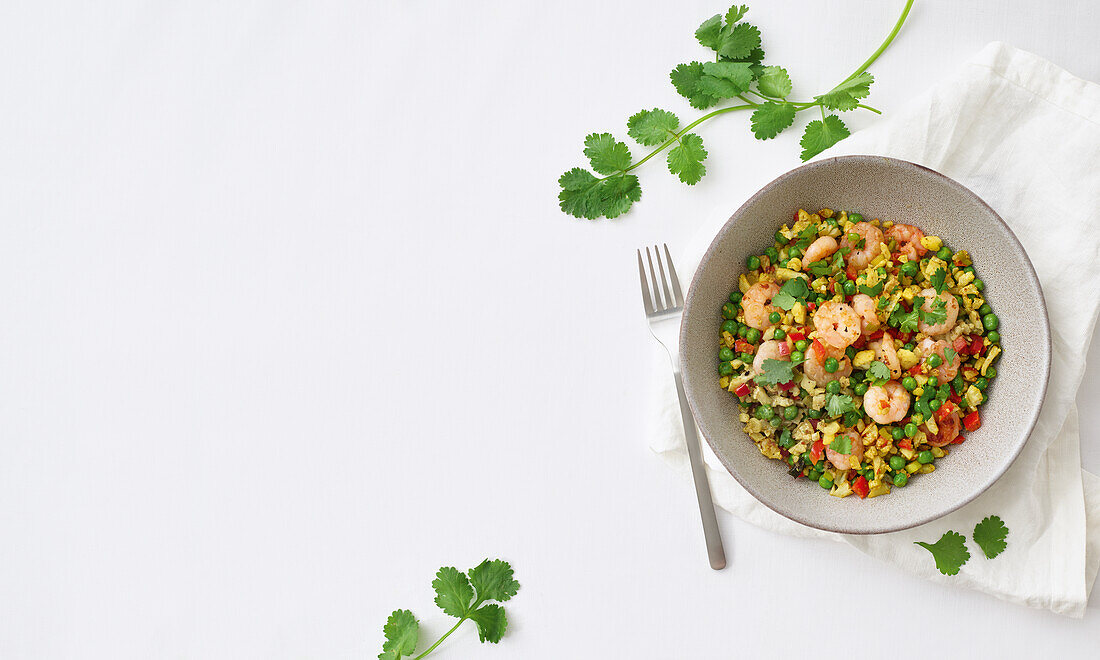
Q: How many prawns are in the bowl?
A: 14